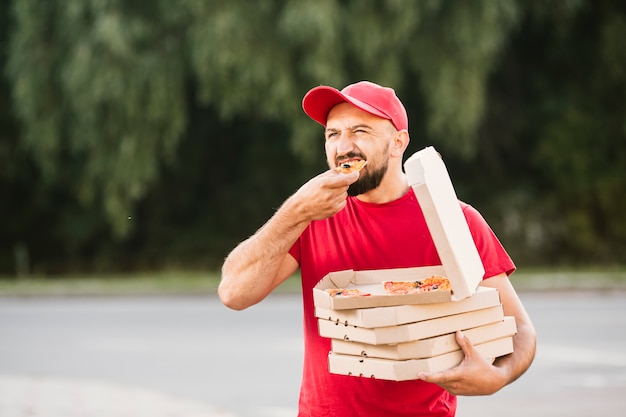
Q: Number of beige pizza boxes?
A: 5